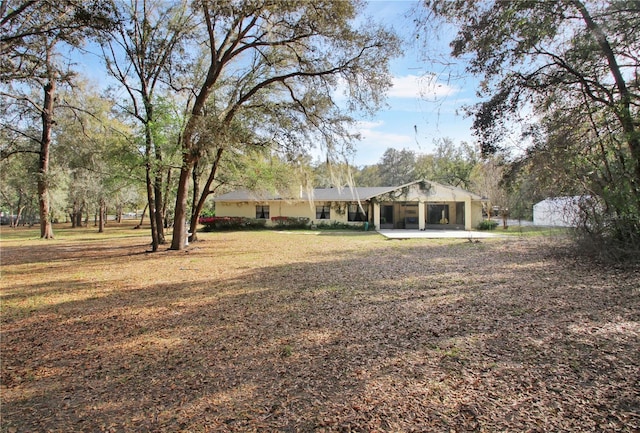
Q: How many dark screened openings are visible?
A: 2